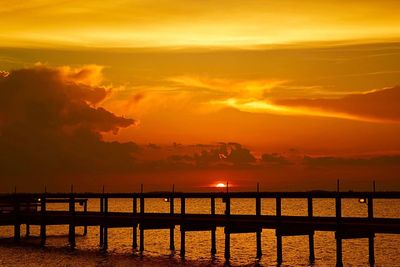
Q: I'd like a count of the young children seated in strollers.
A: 0